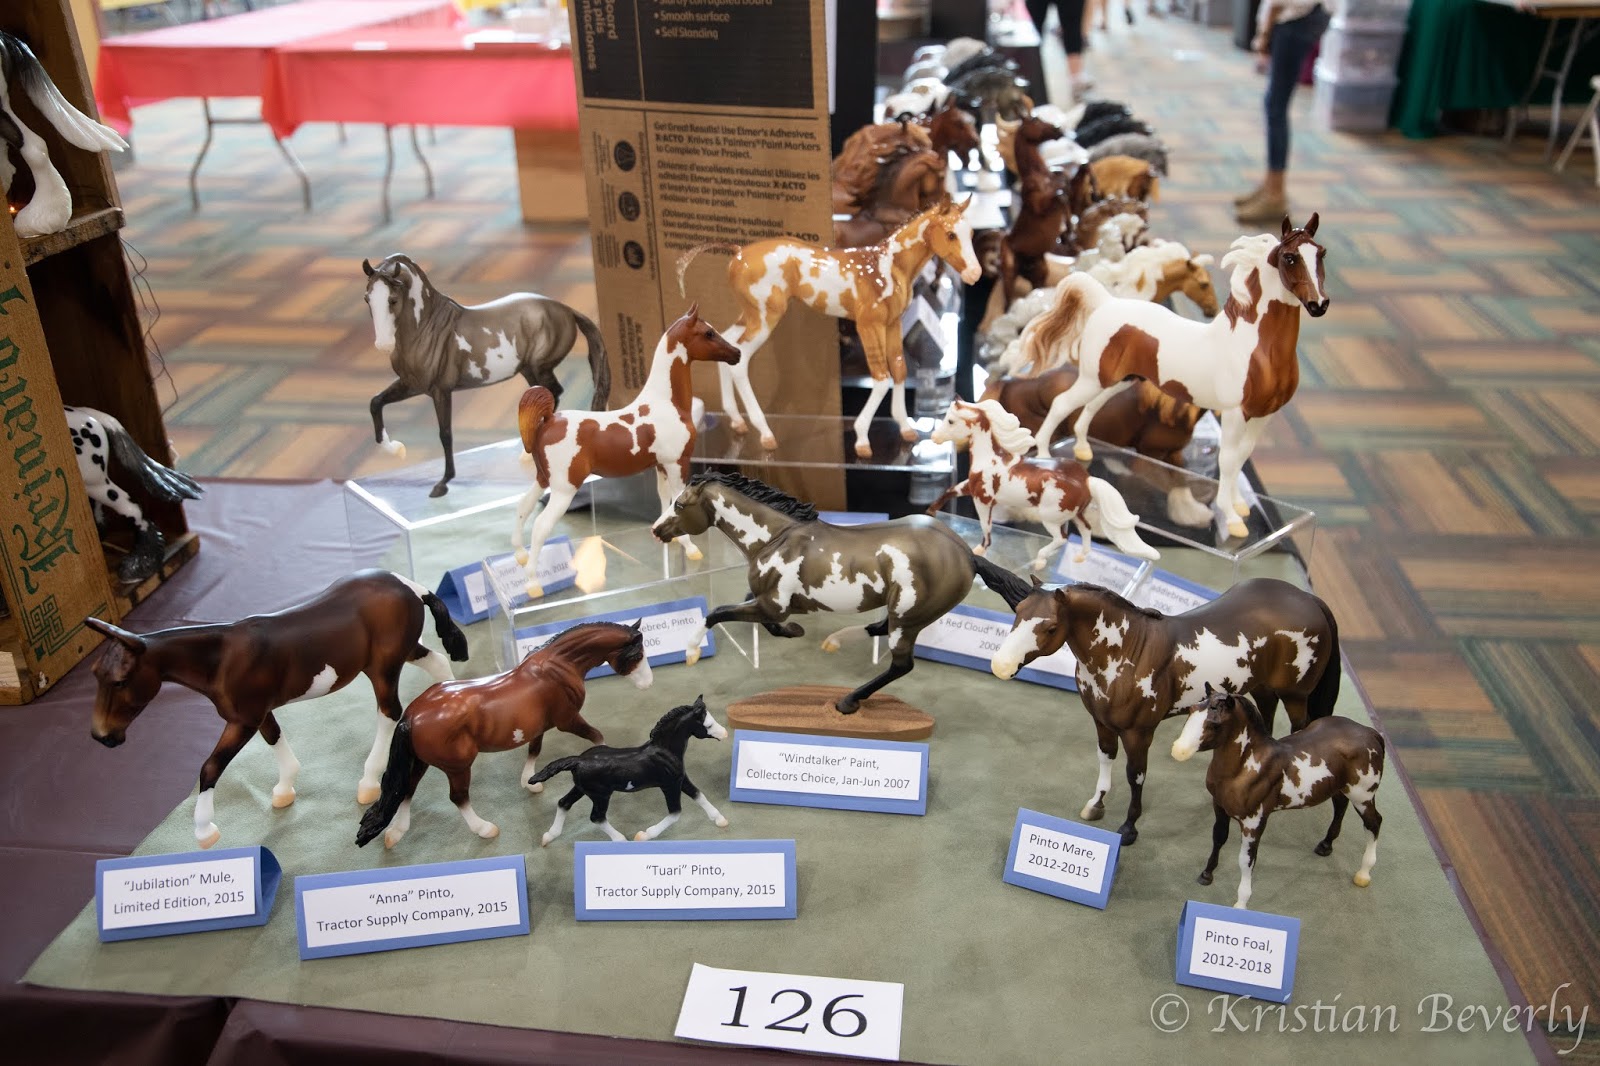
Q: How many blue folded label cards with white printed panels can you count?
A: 11